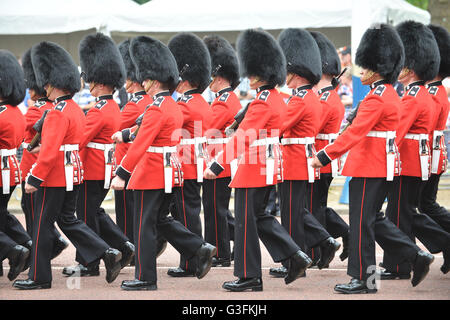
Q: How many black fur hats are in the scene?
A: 14